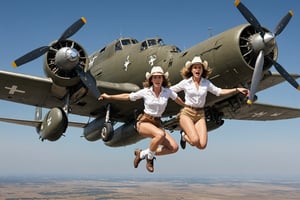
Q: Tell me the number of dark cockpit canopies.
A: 2